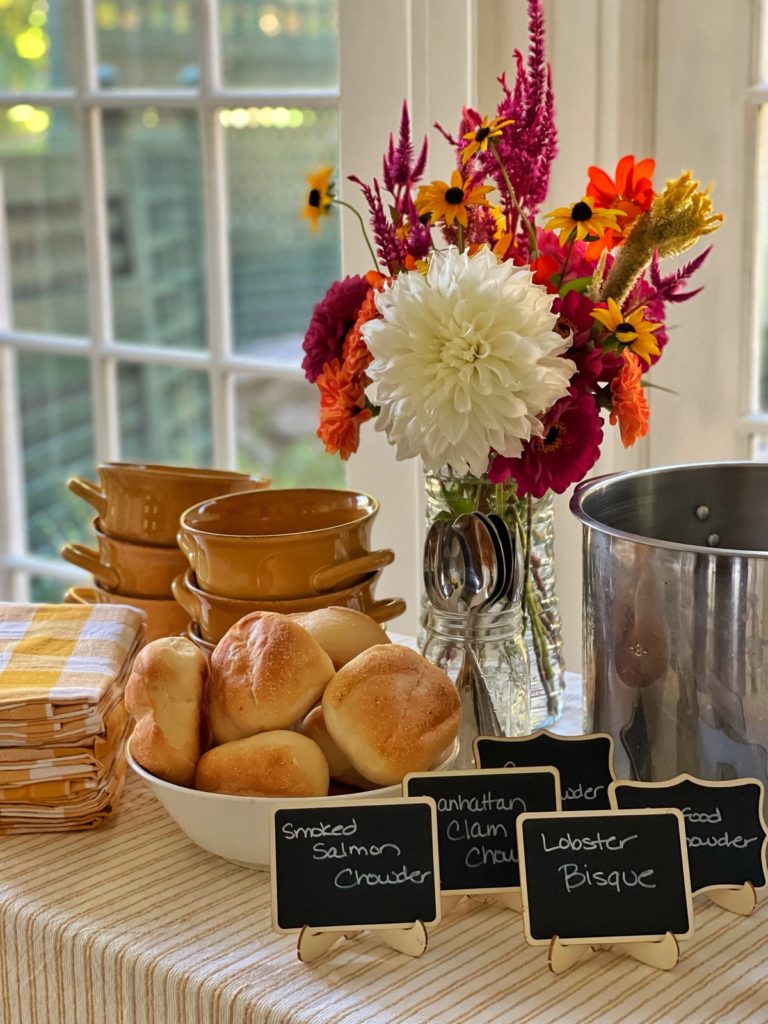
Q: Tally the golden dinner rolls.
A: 6